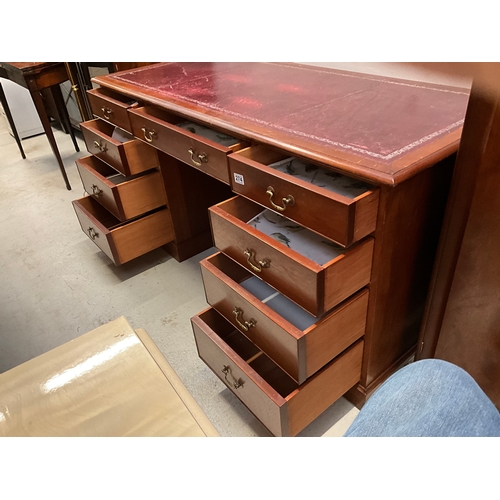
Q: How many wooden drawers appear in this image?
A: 9